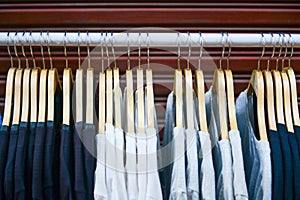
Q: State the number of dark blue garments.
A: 13